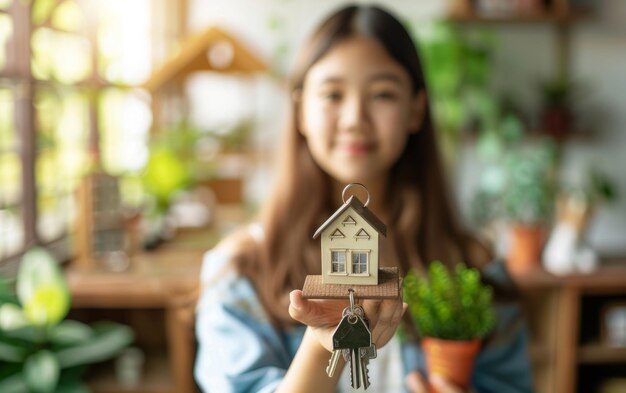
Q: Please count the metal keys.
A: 3